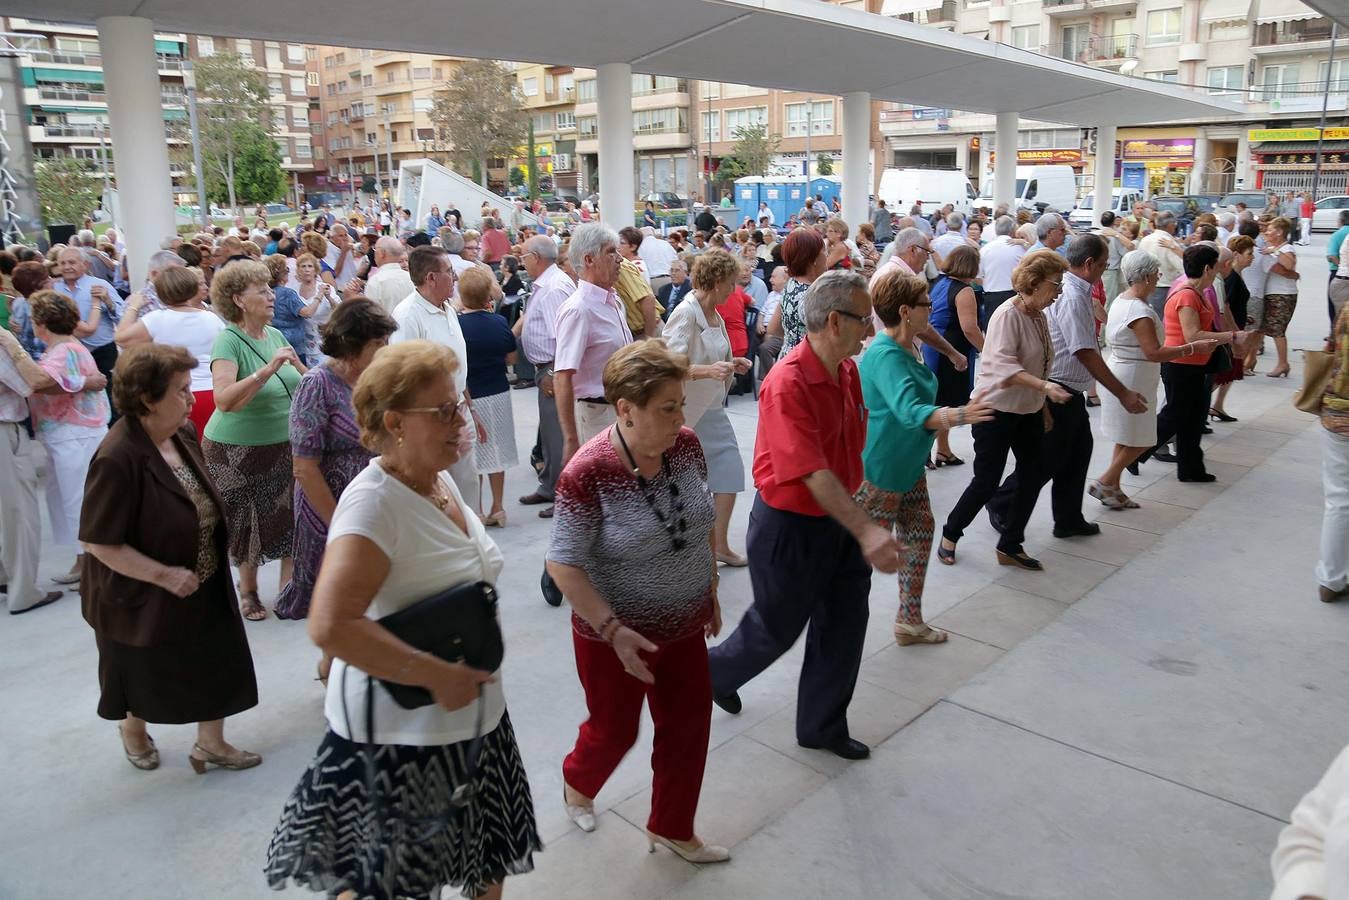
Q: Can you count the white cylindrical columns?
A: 5